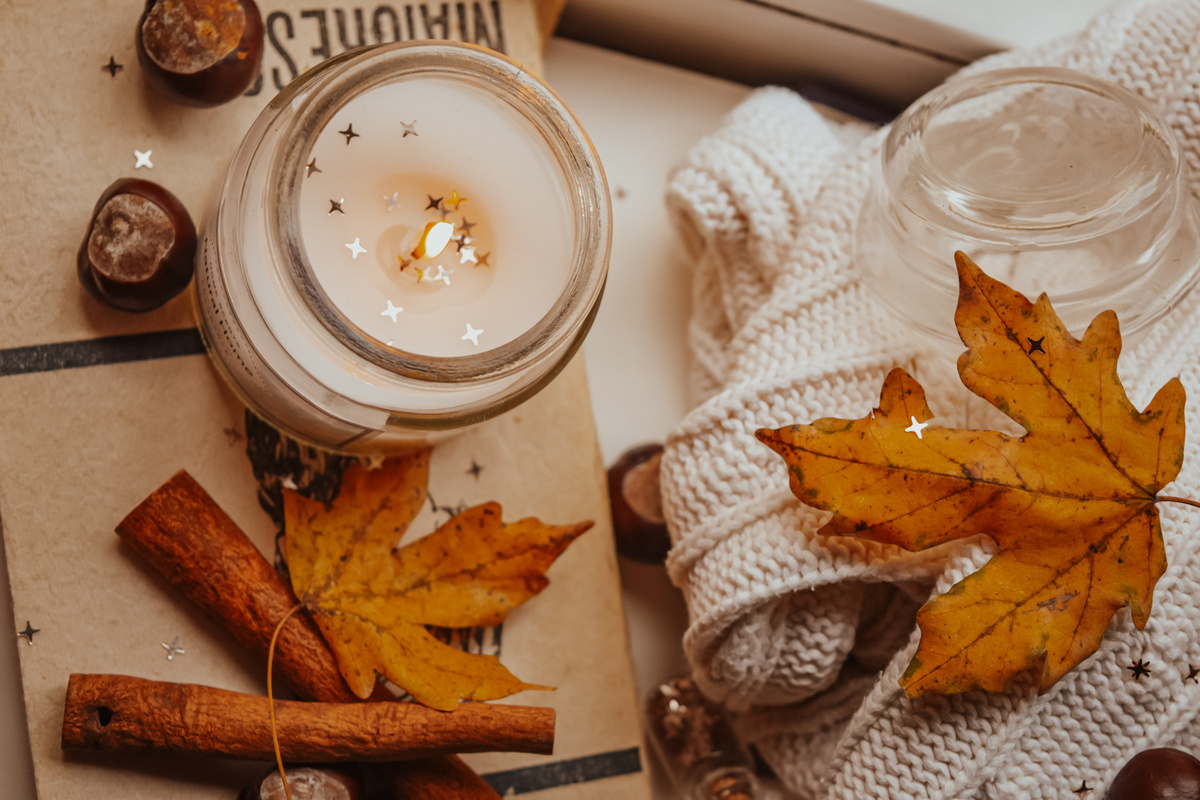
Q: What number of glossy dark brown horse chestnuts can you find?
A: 5